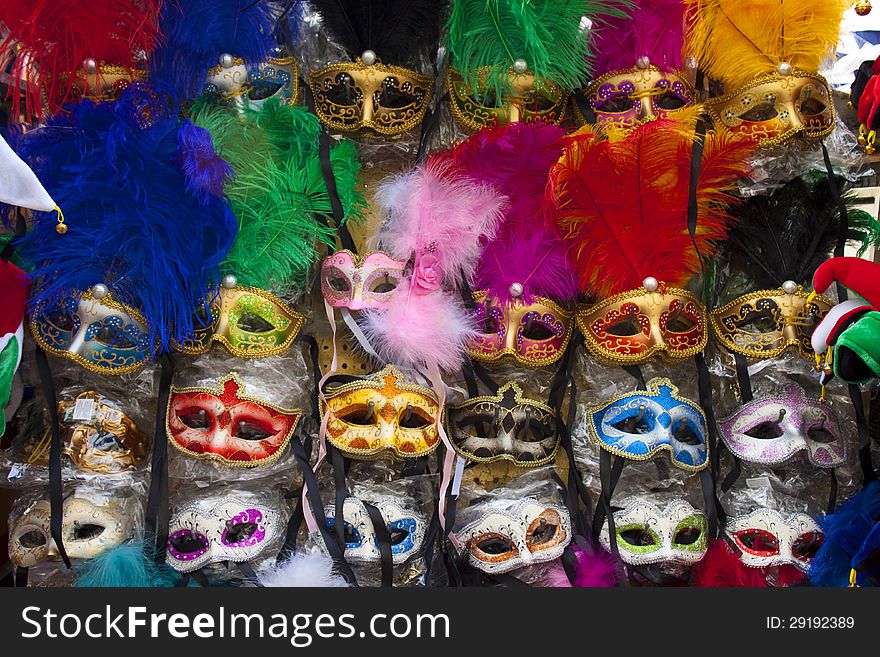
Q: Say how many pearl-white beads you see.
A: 11